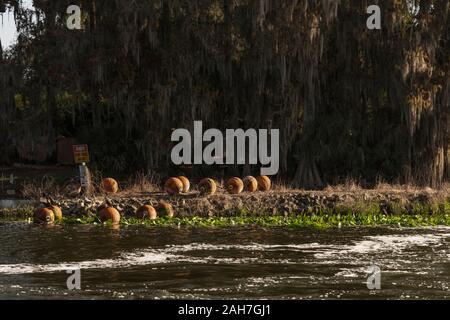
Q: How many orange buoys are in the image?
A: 12